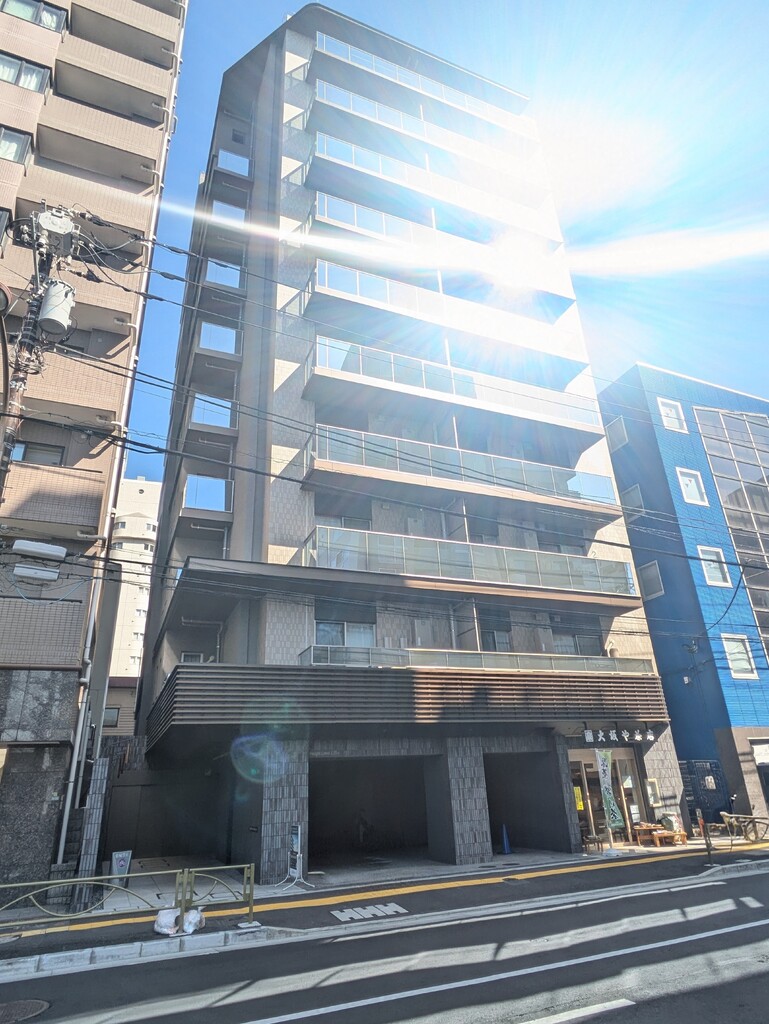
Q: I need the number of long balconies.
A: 9